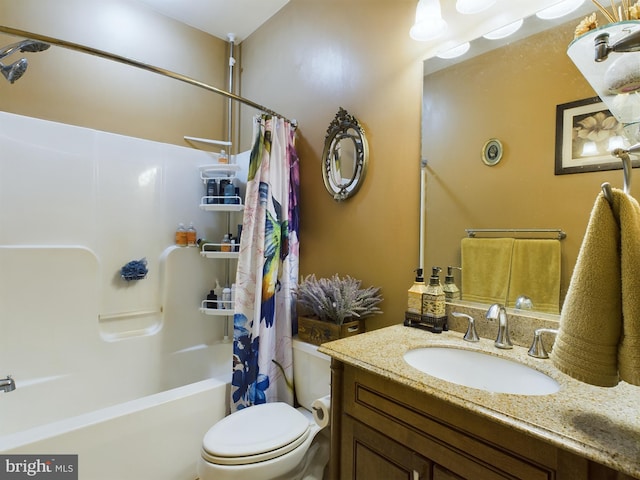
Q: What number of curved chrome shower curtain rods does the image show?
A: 1